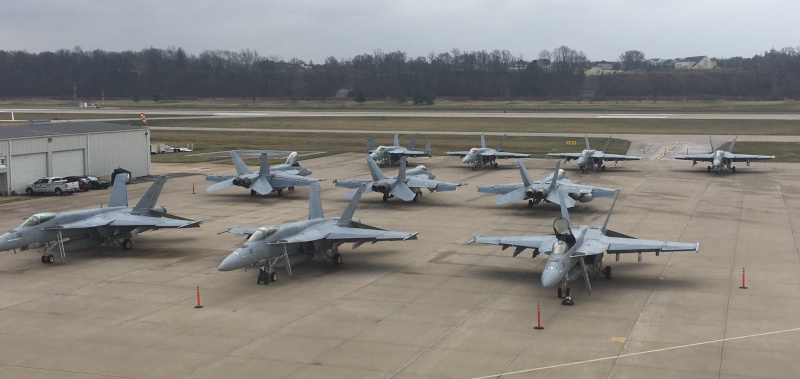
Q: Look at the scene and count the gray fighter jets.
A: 10